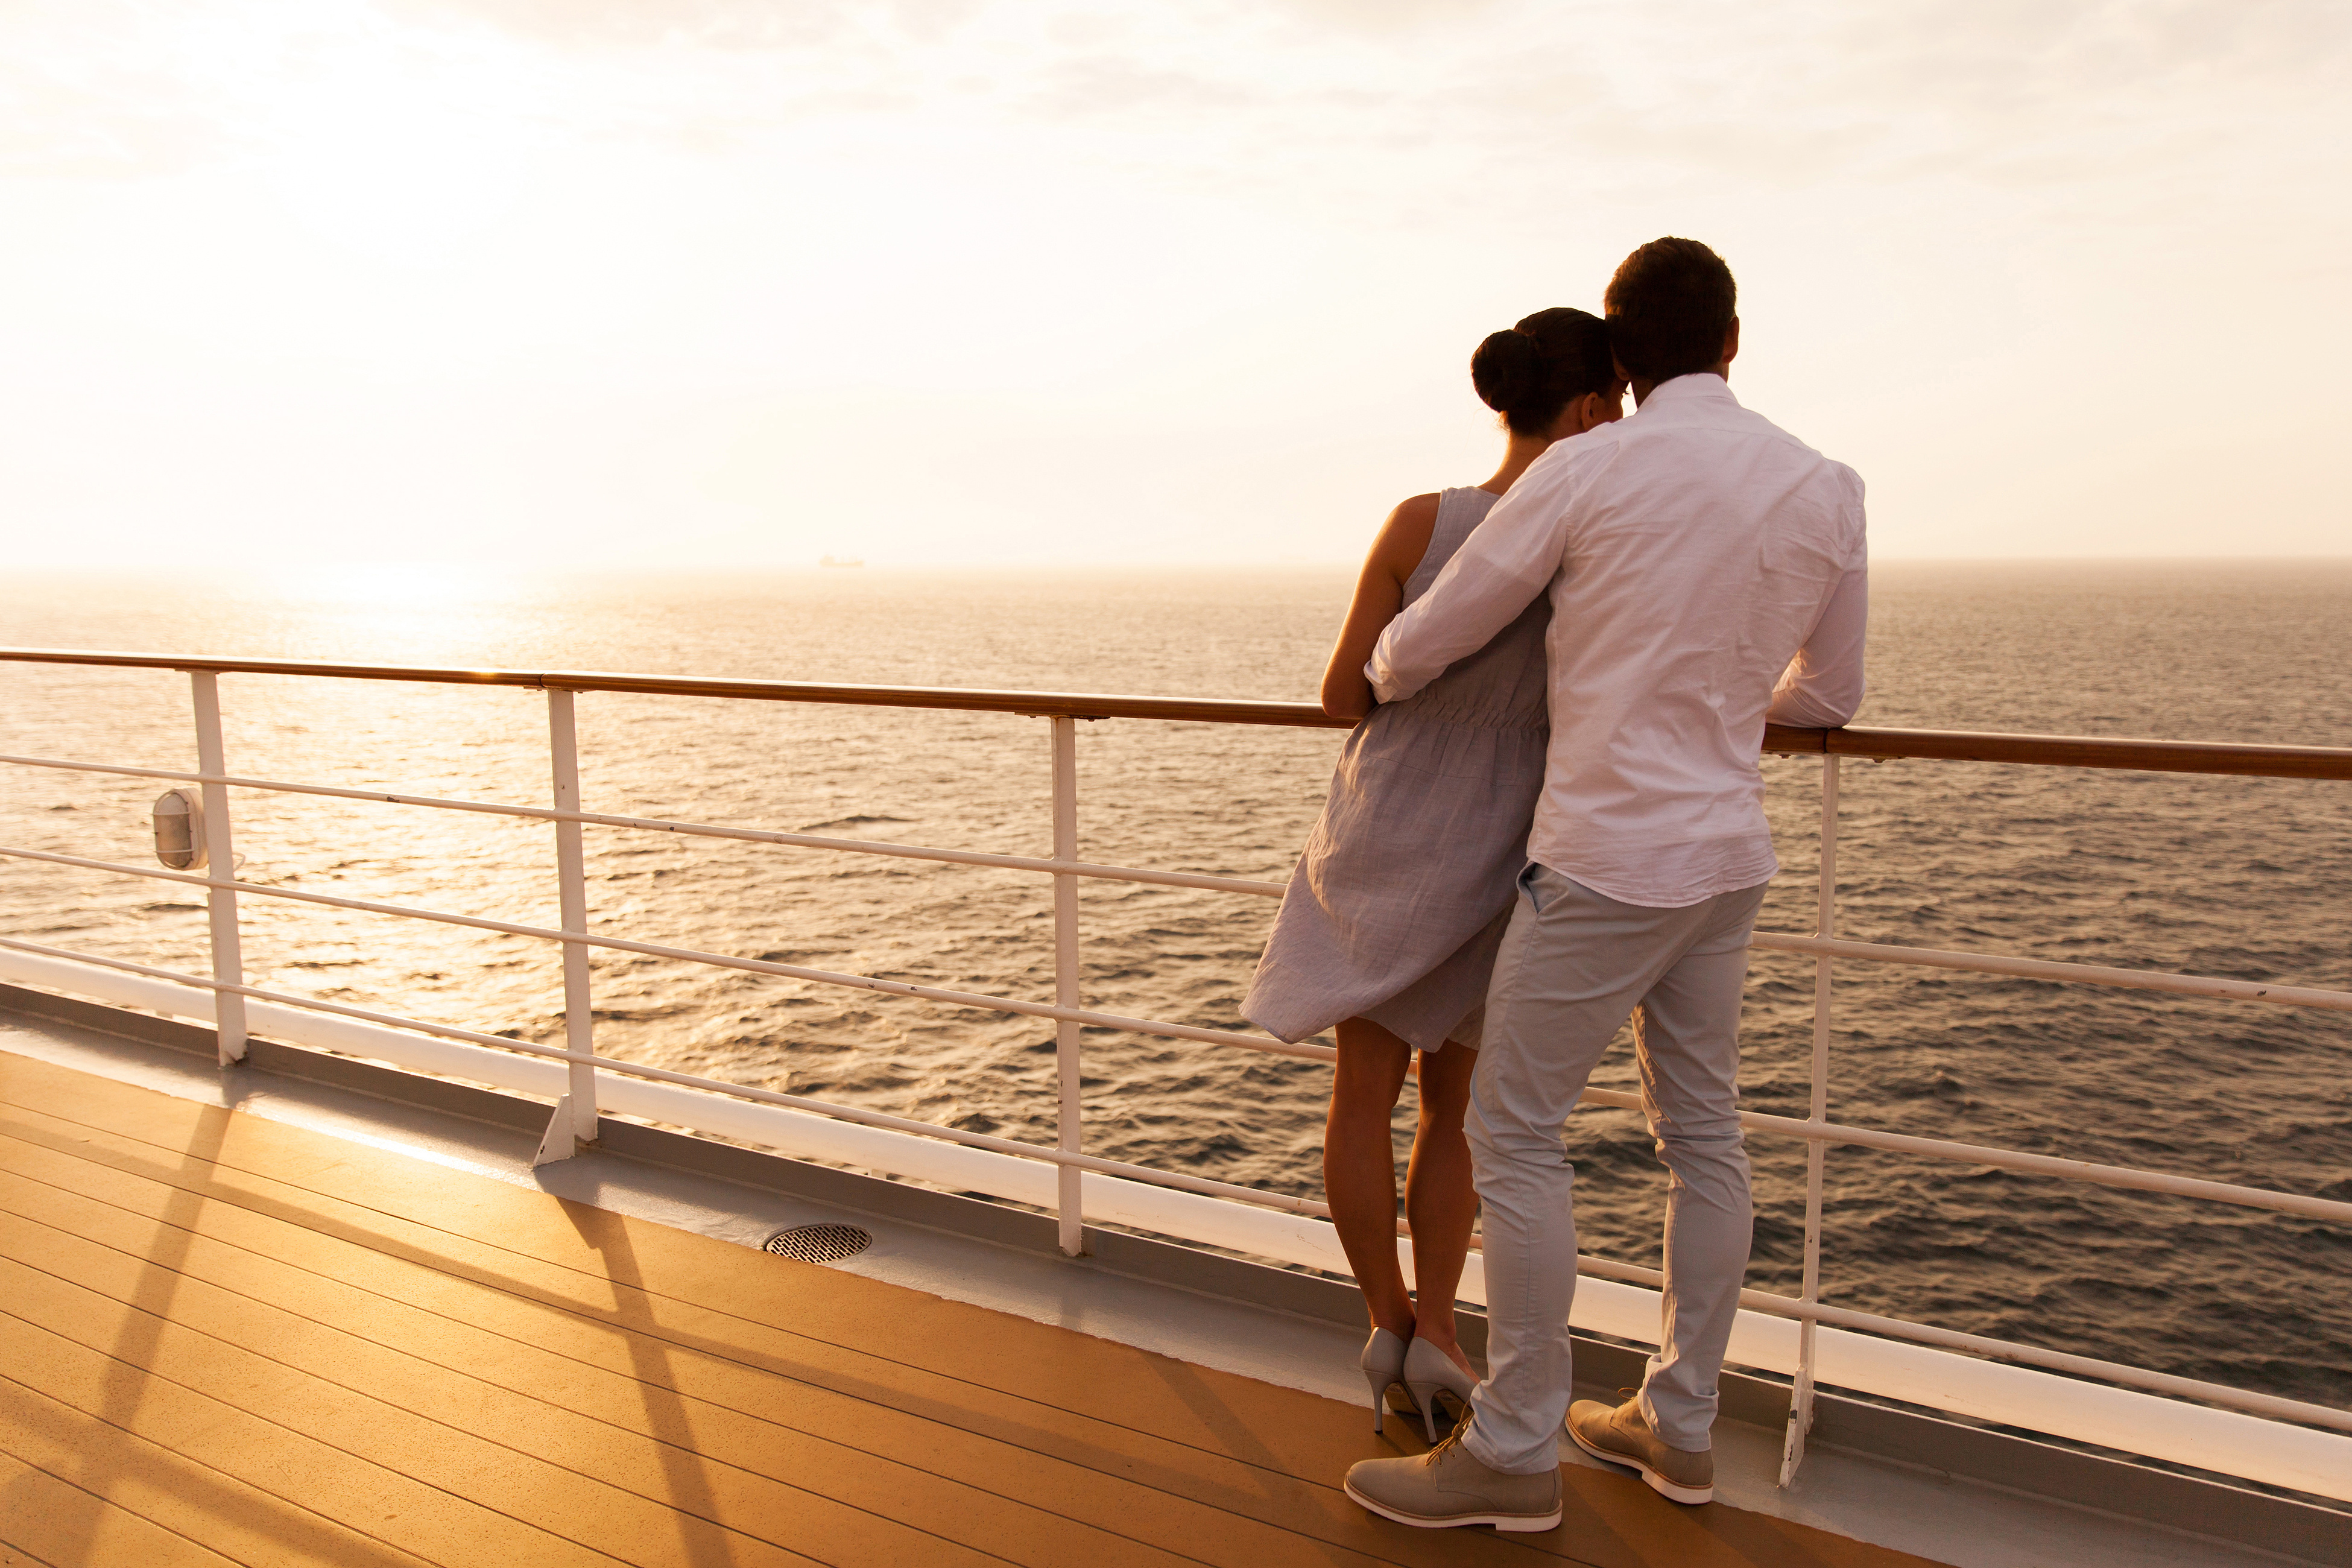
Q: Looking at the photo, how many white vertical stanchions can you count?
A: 4